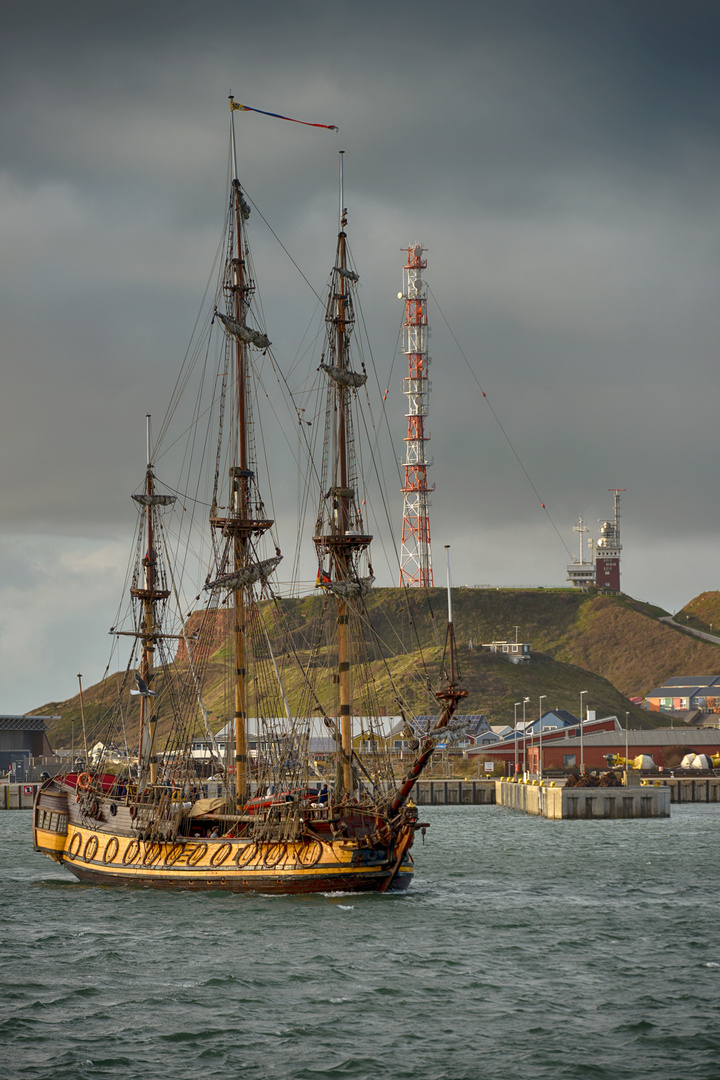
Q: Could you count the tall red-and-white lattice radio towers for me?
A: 1